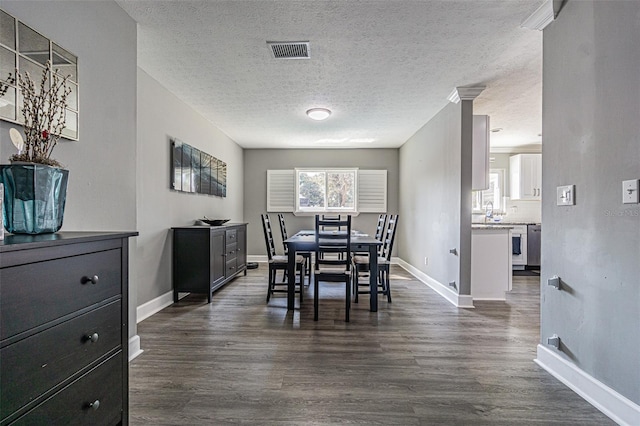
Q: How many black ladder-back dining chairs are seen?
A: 6